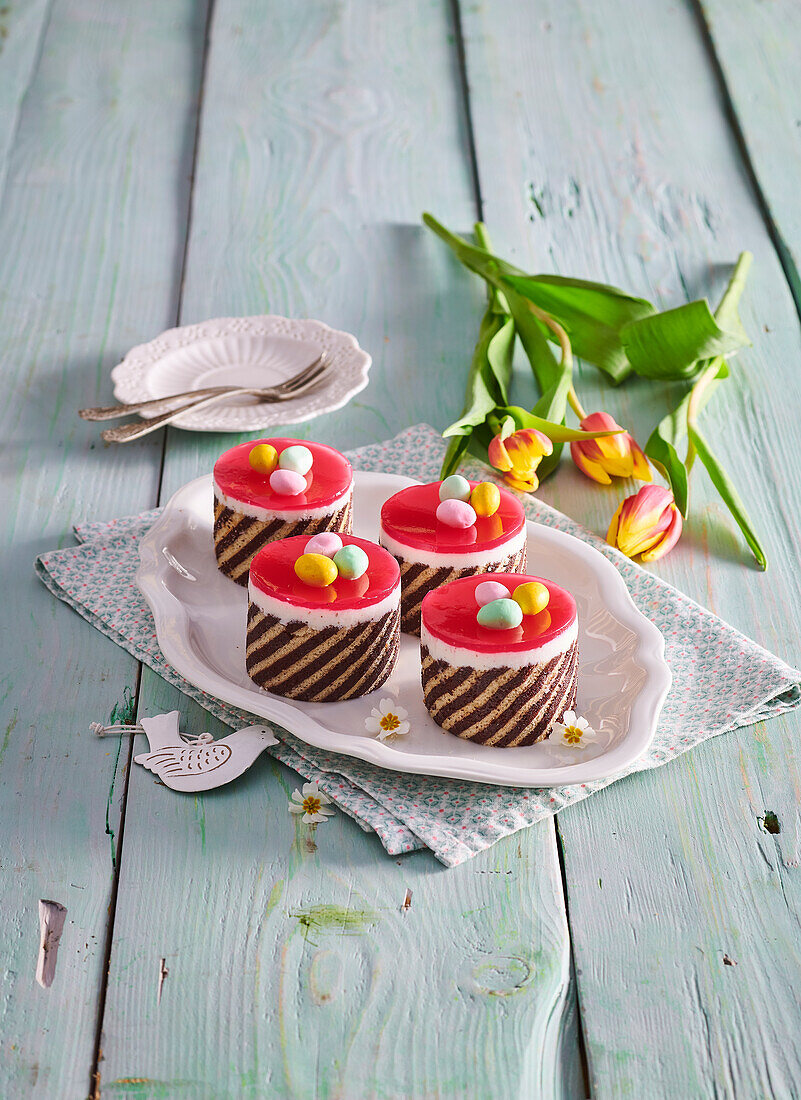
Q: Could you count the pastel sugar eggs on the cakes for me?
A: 12